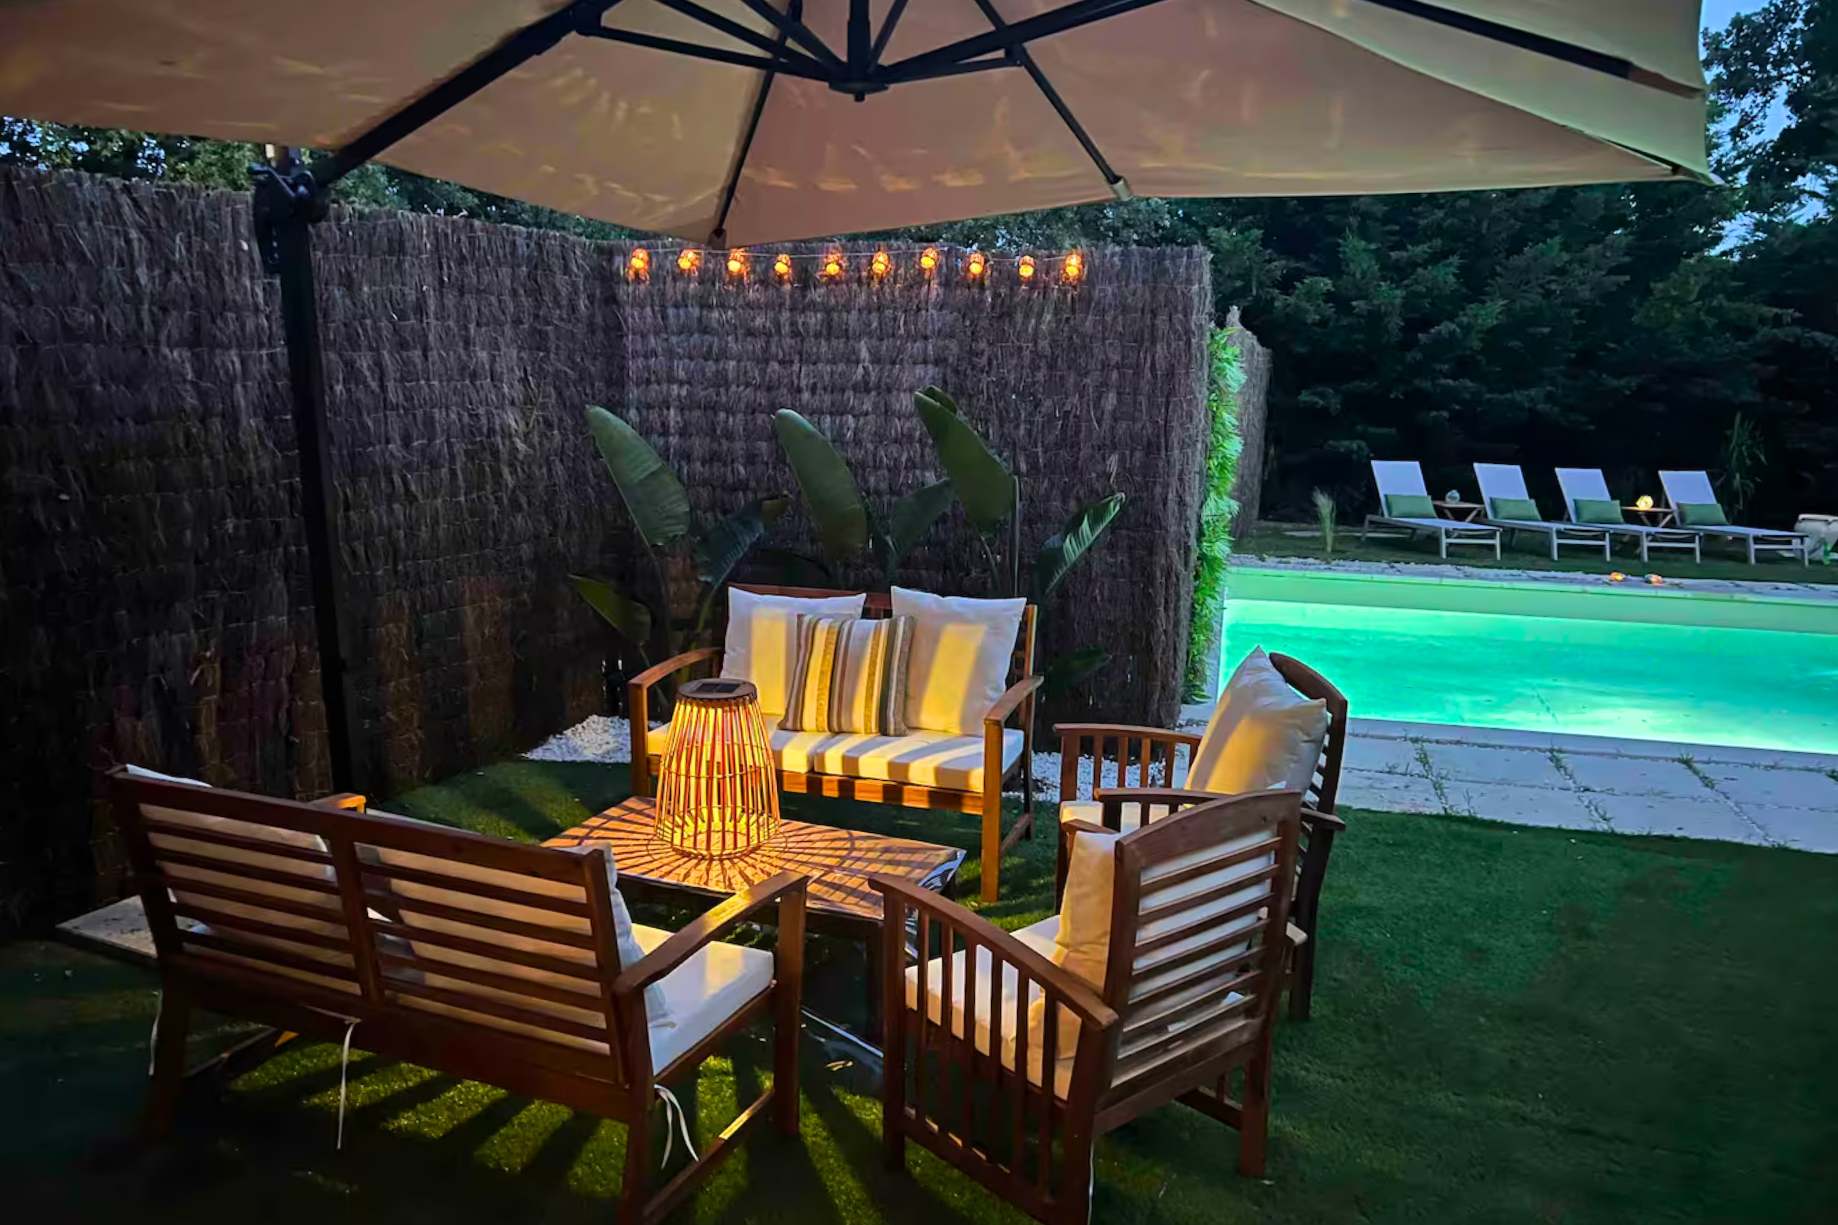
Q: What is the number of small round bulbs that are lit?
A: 10